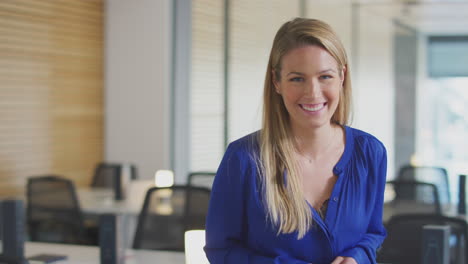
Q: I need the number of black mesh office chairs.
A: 7